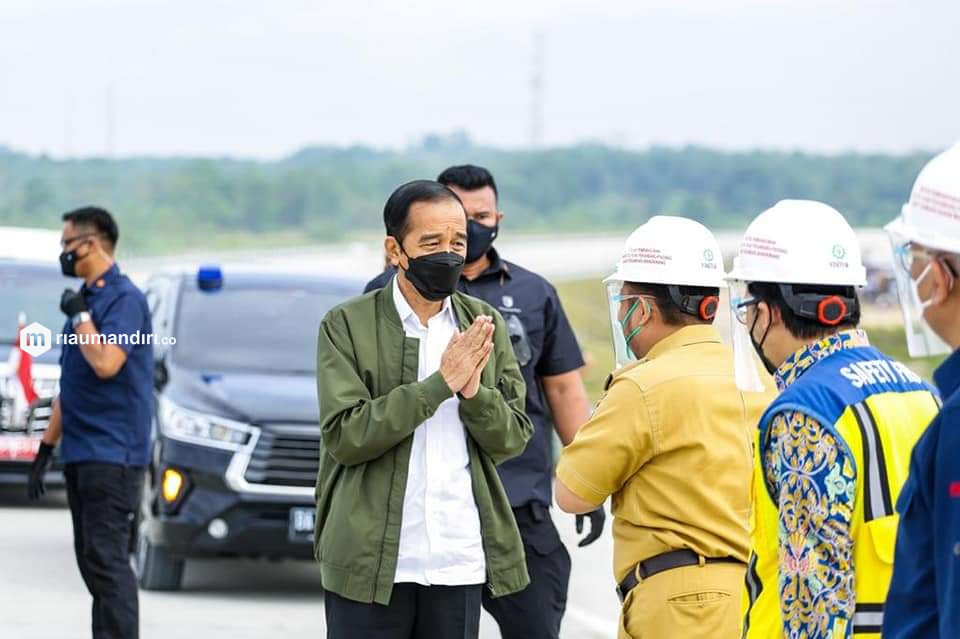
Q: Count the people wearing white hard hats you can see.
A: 3